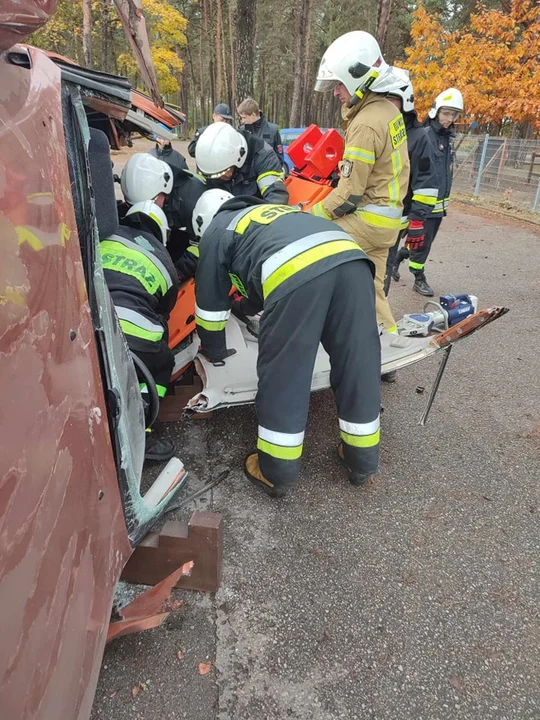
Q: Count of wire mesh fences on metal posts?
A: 1